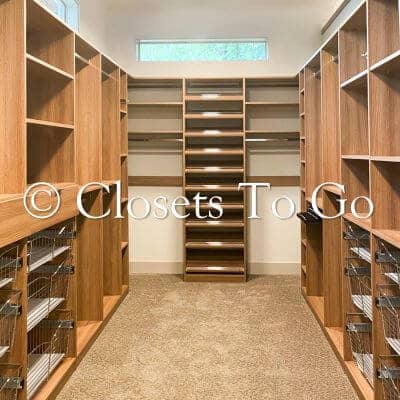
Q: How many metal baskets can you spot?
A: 12